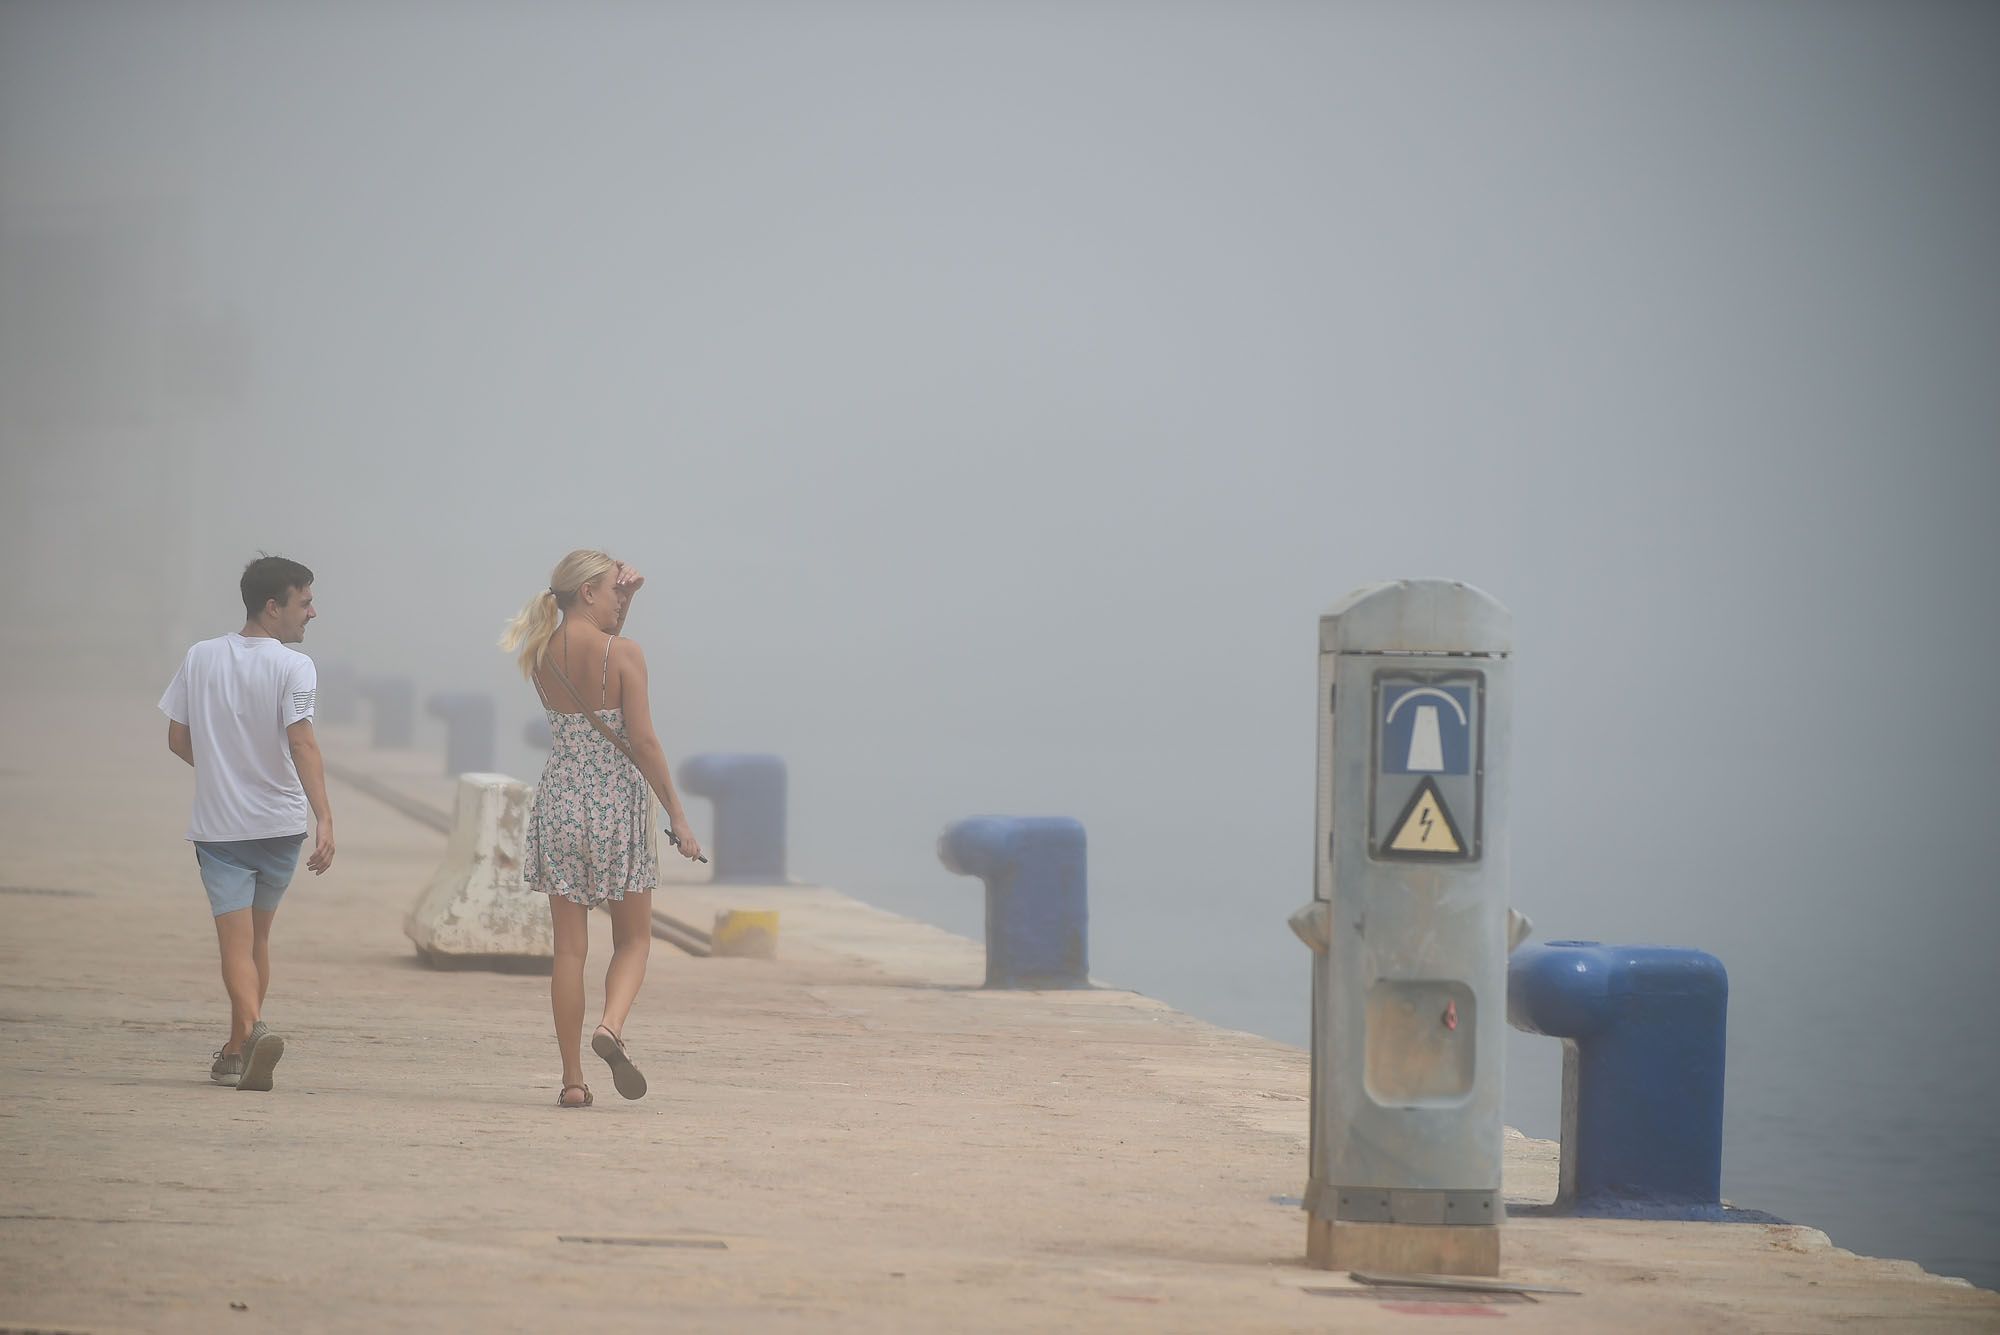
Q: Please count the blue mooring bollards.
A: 7